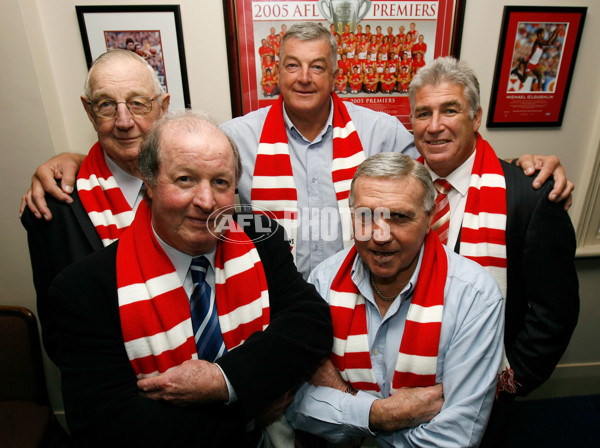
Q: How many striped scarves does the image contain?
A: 5